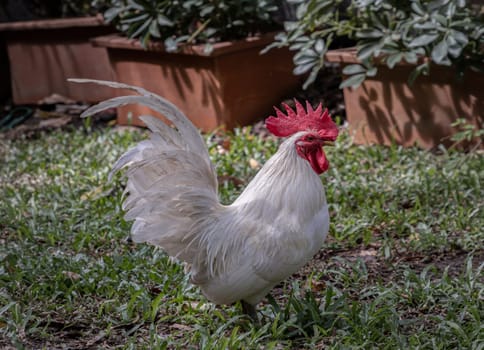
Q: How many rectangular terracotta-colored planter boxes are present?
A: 3